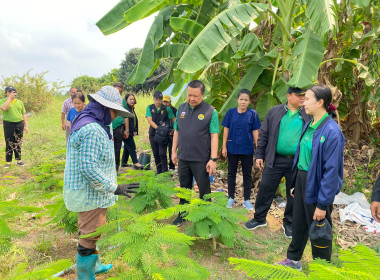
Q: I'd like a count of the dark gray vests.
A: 1